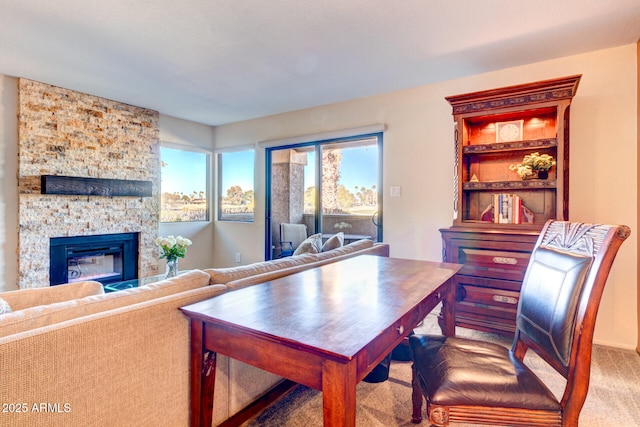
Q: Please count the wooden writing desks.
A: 1